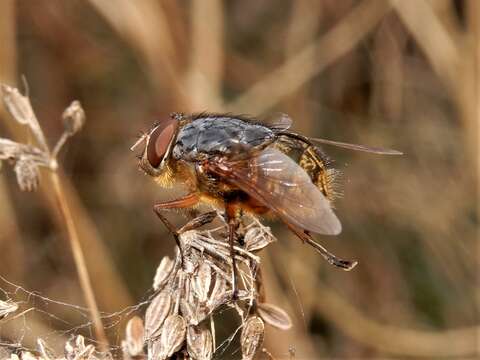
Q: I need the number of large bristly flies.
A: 1